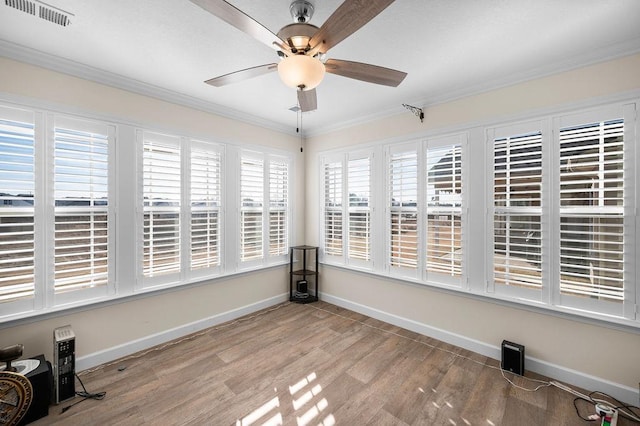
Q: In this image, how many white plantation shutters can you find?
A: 12